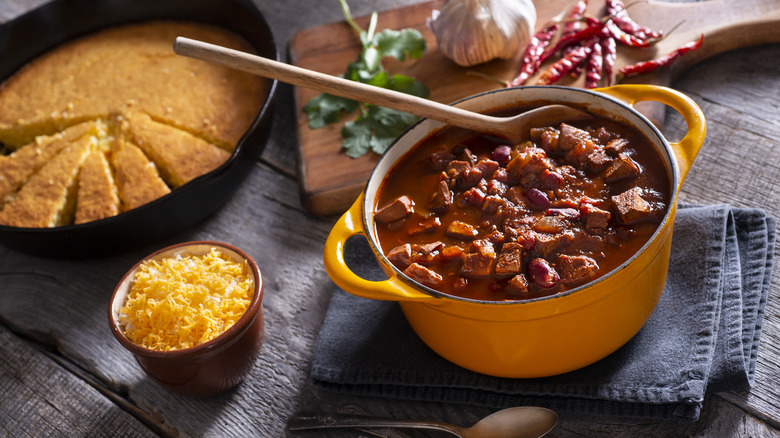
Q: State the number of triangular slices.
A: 5